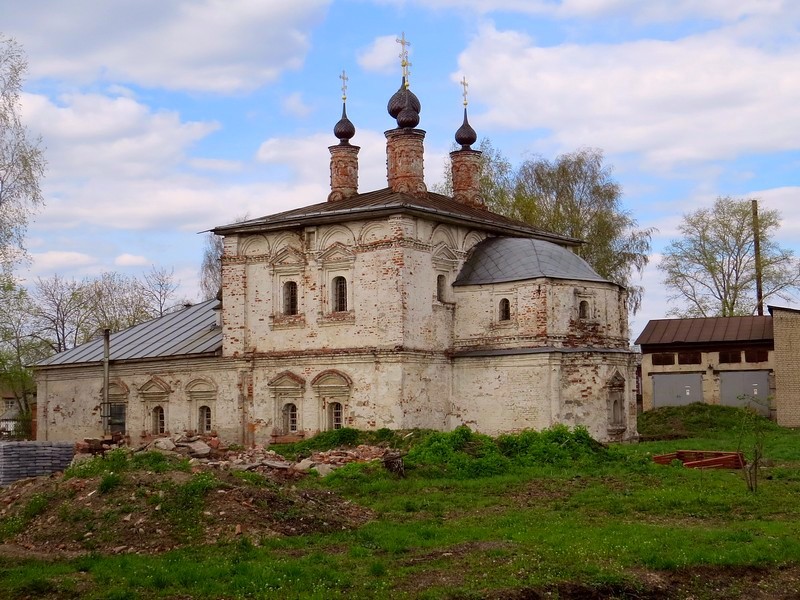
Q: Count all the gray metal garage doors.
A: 2